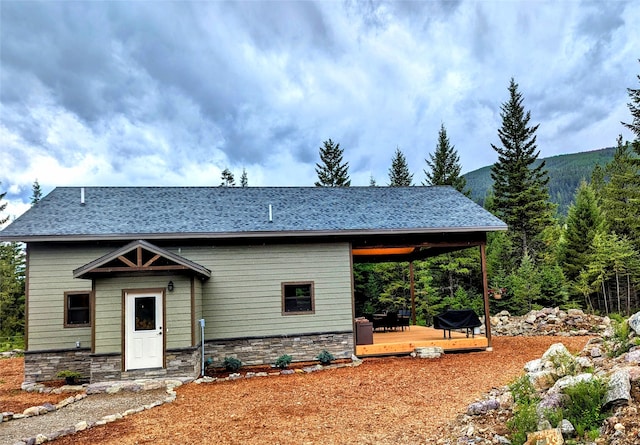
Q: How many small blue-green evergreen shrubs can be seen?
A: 3